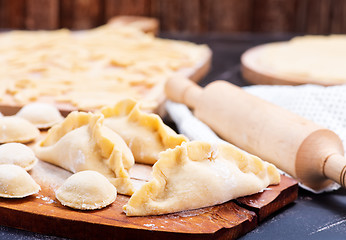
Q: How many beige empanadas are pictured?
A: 3